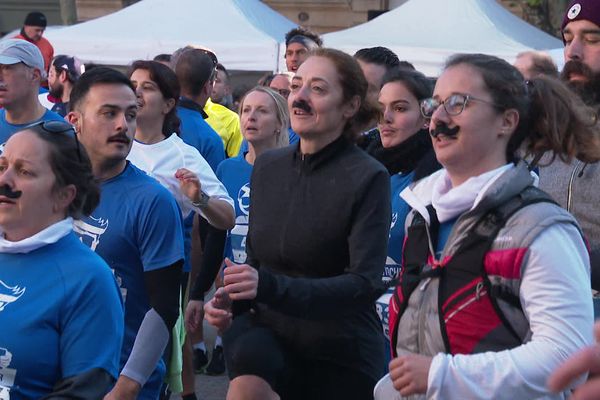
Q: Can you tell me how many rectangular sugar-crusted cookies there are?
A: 0